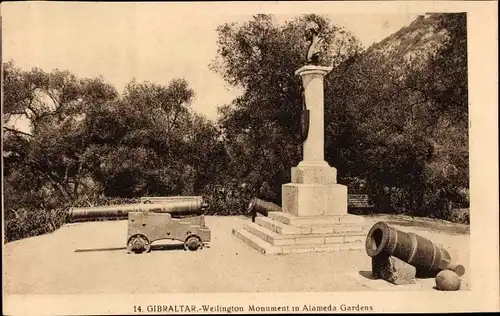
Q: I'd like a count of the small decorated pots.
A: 0